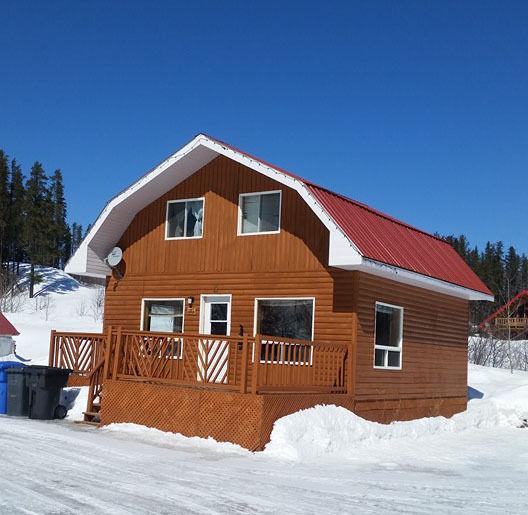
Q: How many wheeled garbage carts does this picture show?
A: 3